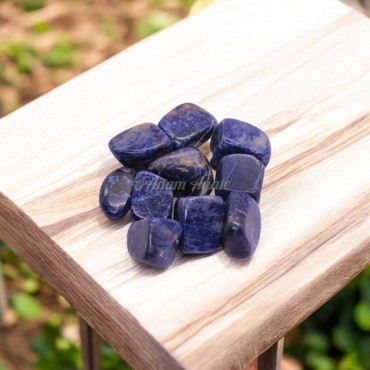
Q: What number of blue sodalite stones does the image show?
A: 10